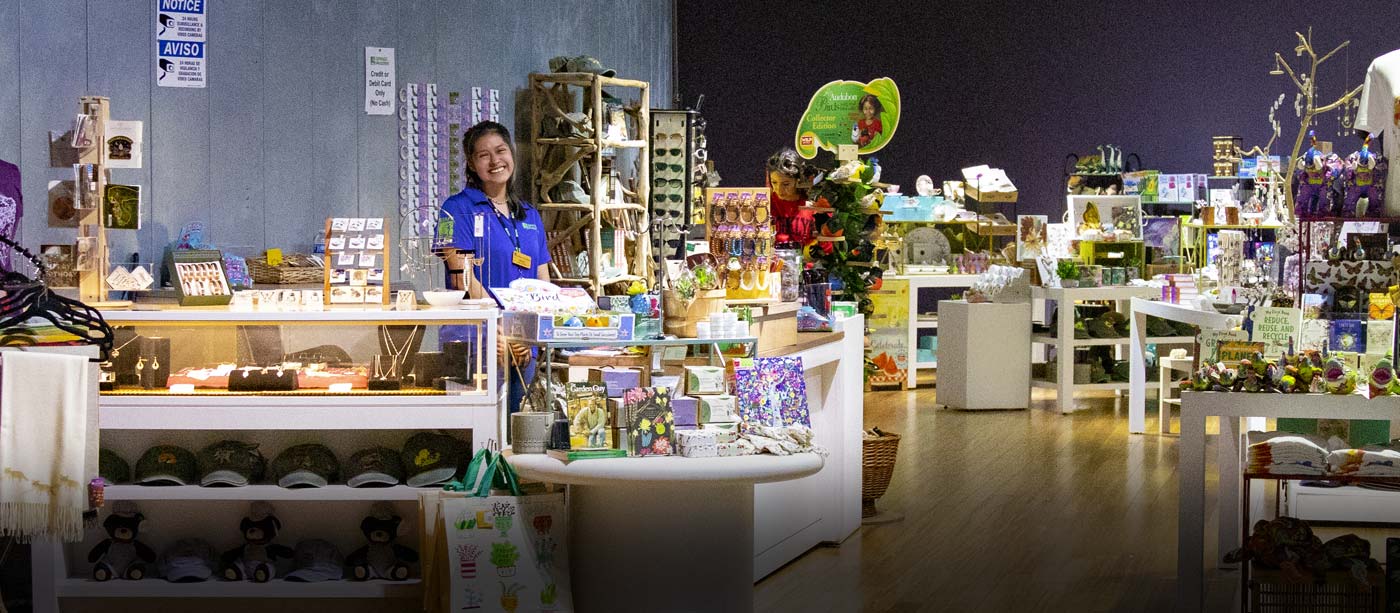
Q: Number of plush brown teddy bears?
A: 3